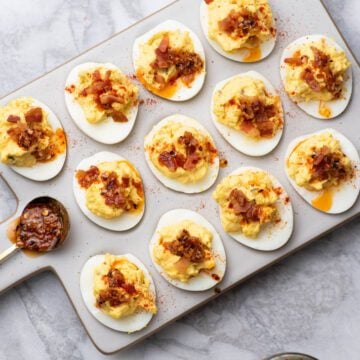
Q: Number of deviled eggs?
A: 12